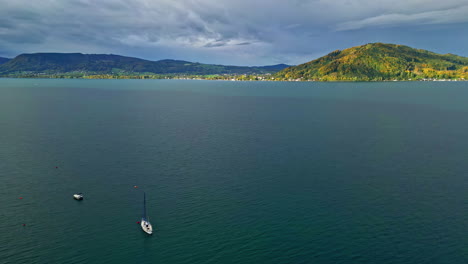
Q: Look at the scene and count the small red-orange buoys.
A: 5